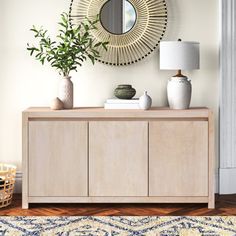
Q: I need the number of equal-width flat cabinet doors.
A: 3